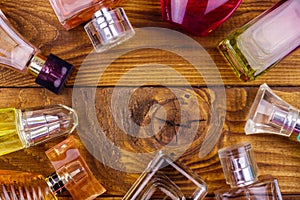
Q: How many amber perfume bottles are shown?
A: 1